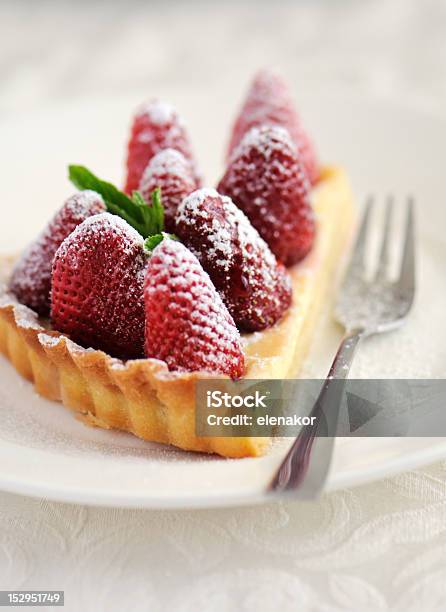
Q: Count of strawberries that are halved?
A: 0